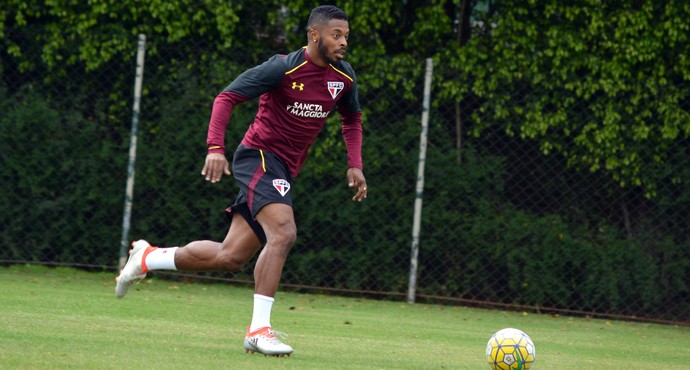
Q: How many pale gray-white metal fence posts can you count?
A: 2